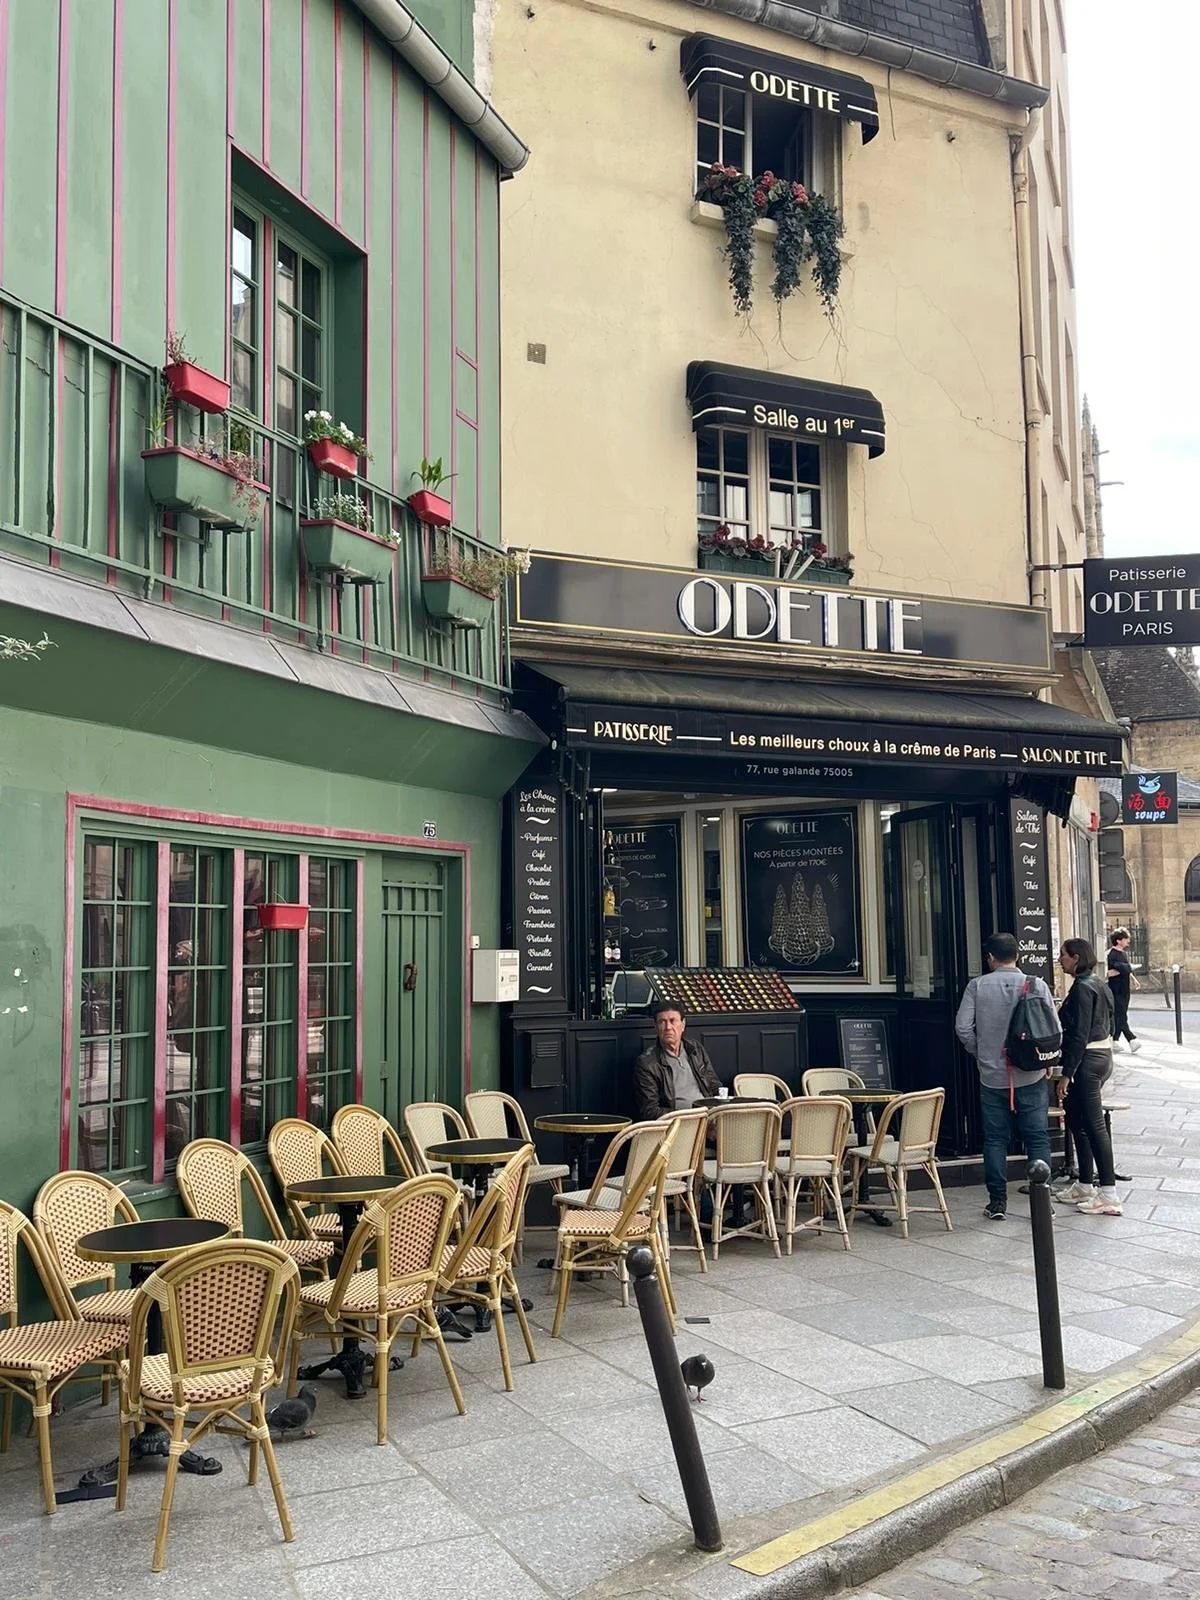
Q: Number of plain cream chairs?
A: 9